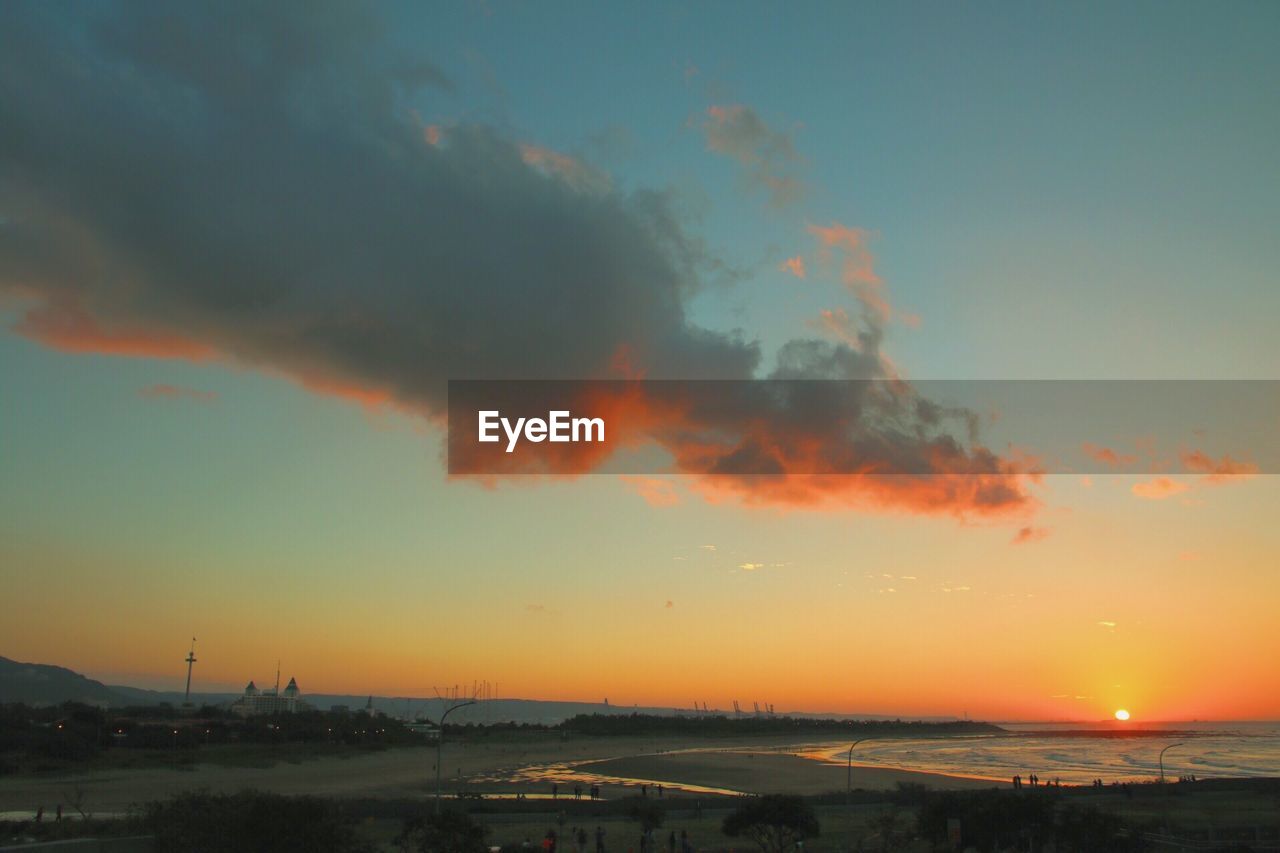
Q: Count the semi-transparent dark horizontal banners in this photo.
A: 1